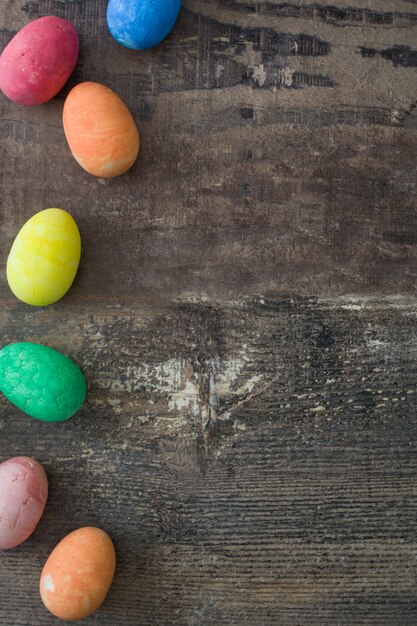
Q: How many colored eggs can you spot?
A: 7